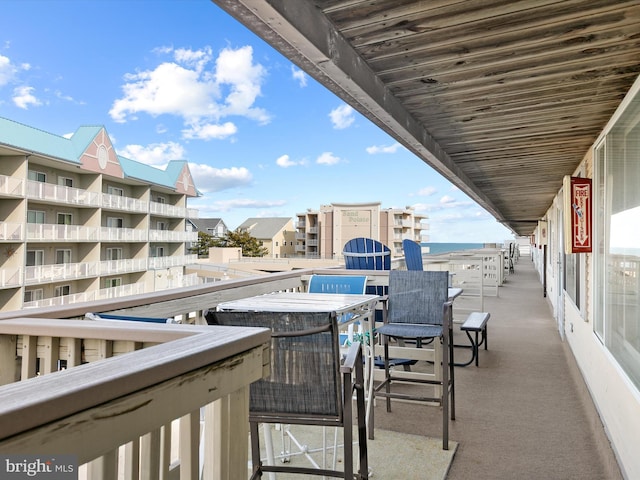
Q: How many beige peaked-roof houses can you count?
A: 1